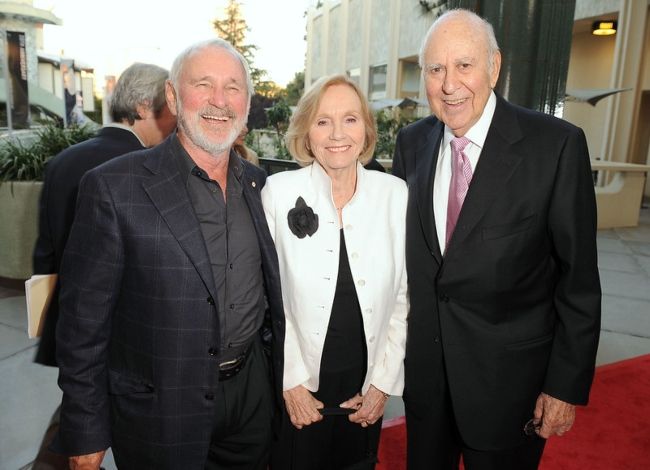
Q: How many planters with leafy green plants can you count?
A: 1